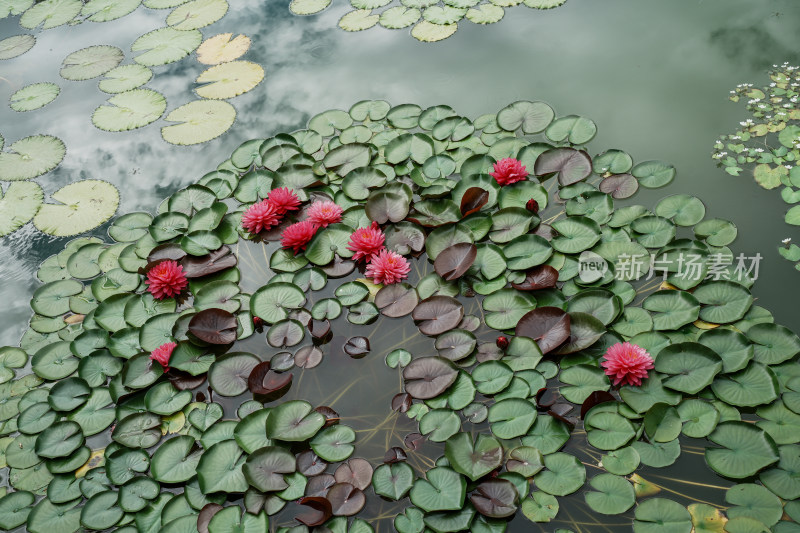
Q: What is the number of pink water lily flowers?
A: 10